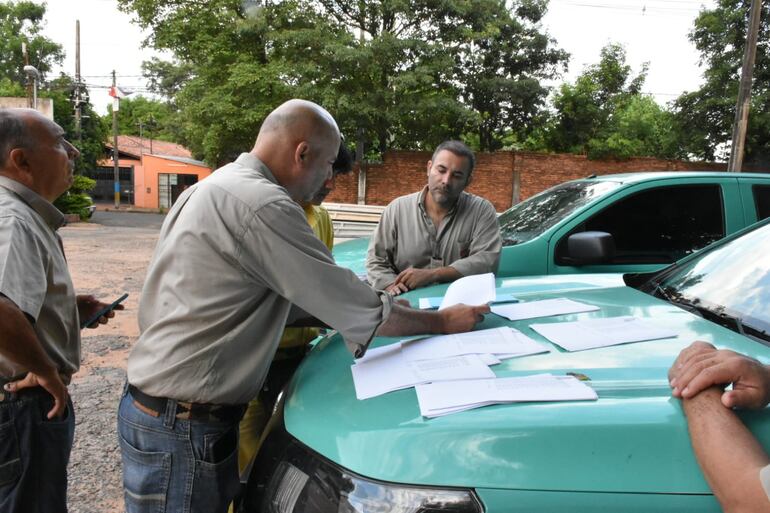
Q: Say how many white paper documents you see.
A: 6